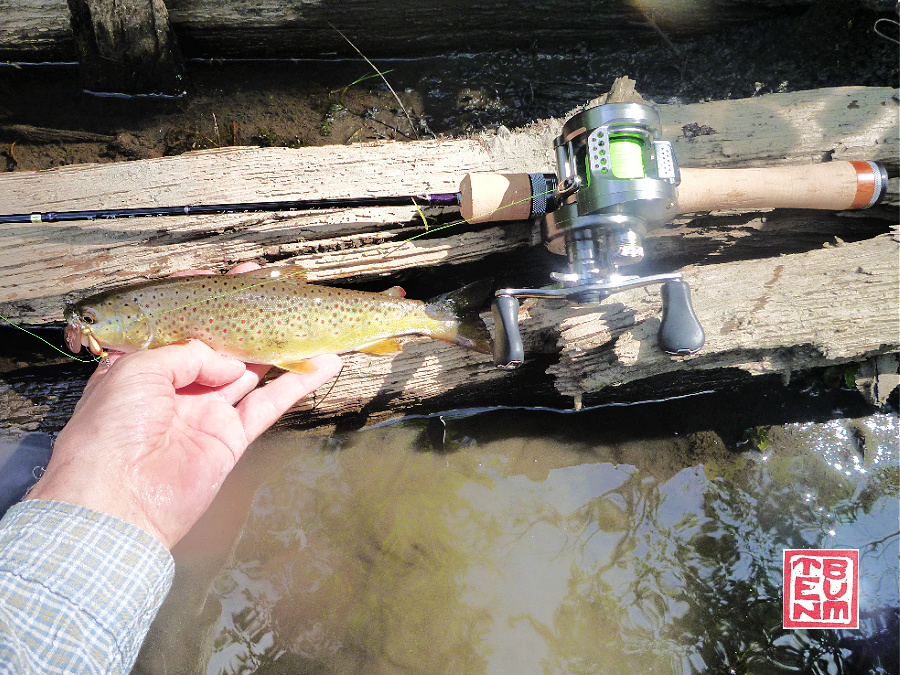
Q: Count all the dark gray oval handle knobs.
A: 2